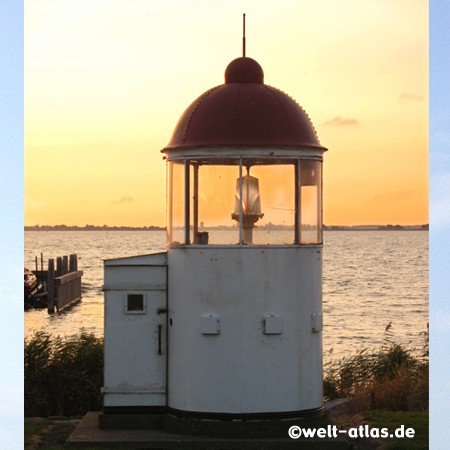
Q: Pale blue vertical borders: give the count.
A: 2